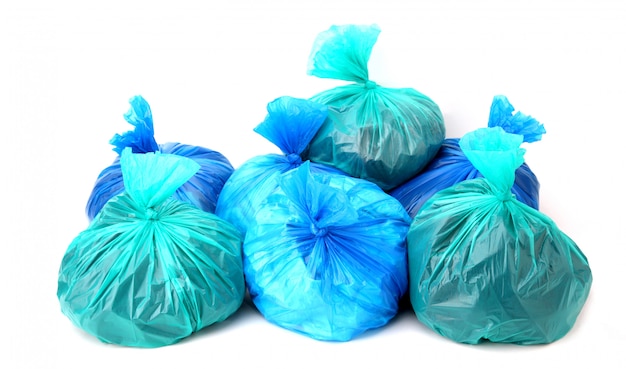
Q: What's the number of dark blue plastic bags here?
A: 2